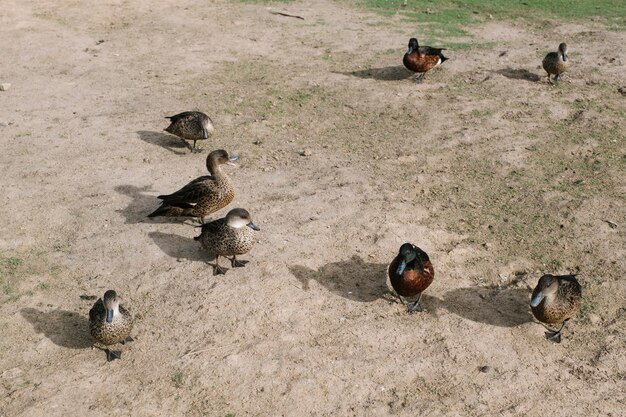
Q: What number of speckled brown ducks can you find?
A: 6